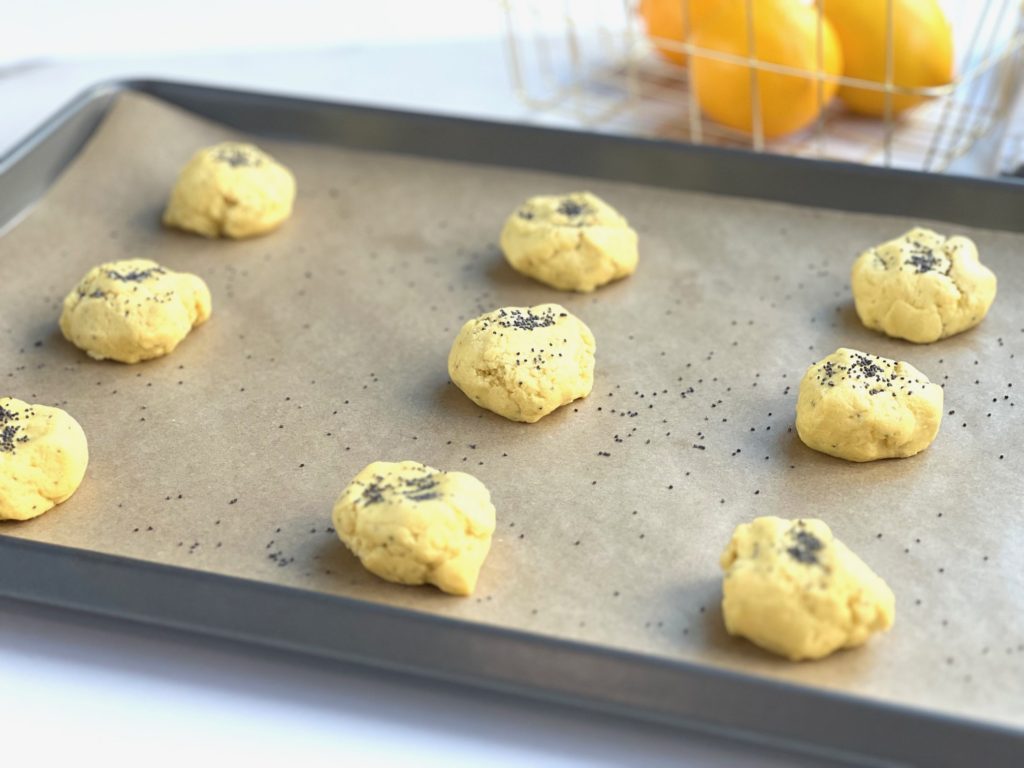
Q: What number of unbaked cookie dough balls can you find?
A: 9